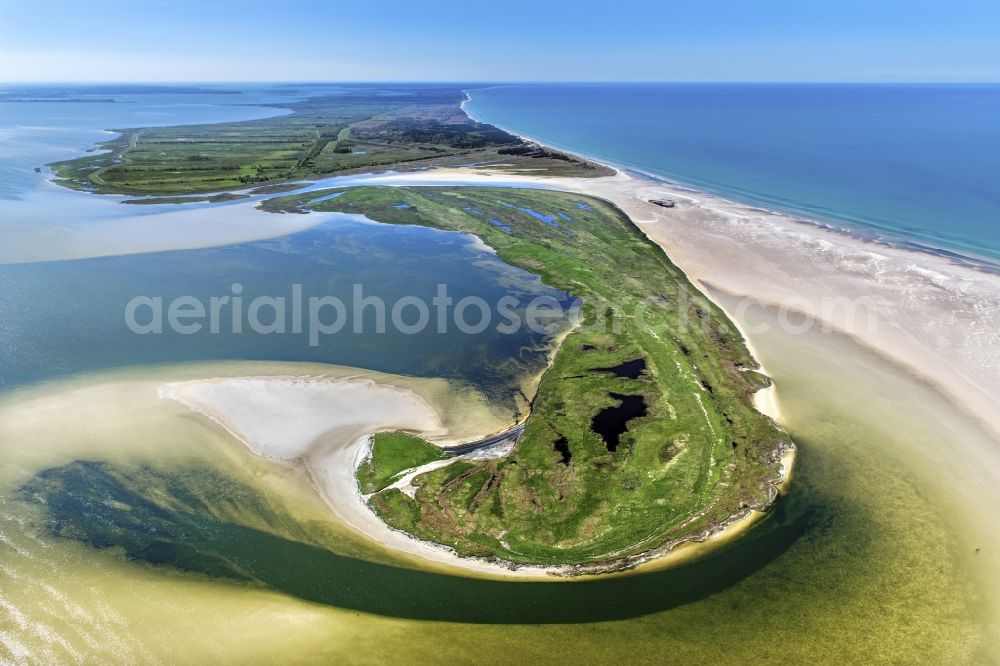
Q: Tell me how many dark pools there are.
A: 3